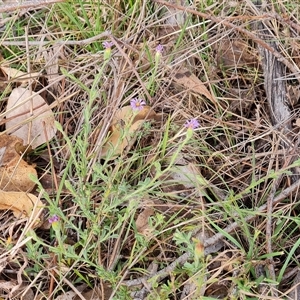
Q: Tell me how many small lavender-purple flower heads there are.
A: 5